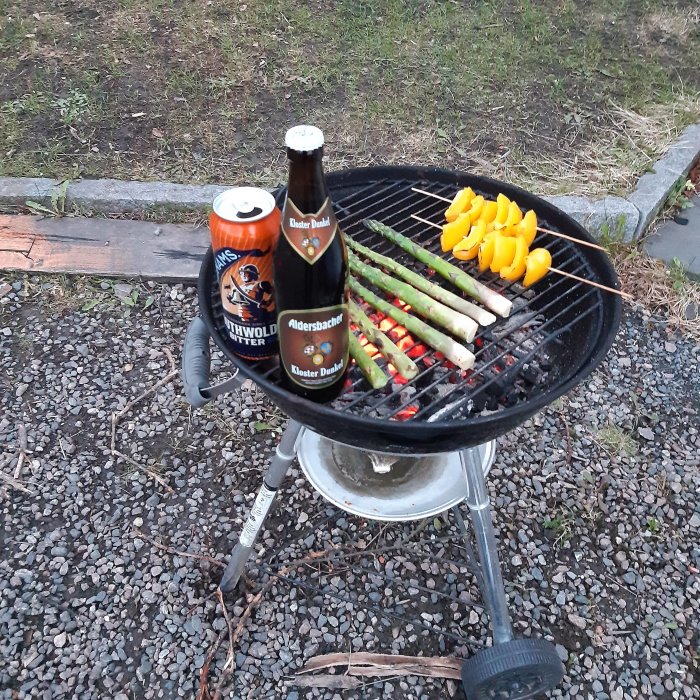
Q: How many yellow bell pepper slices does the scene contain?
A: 12